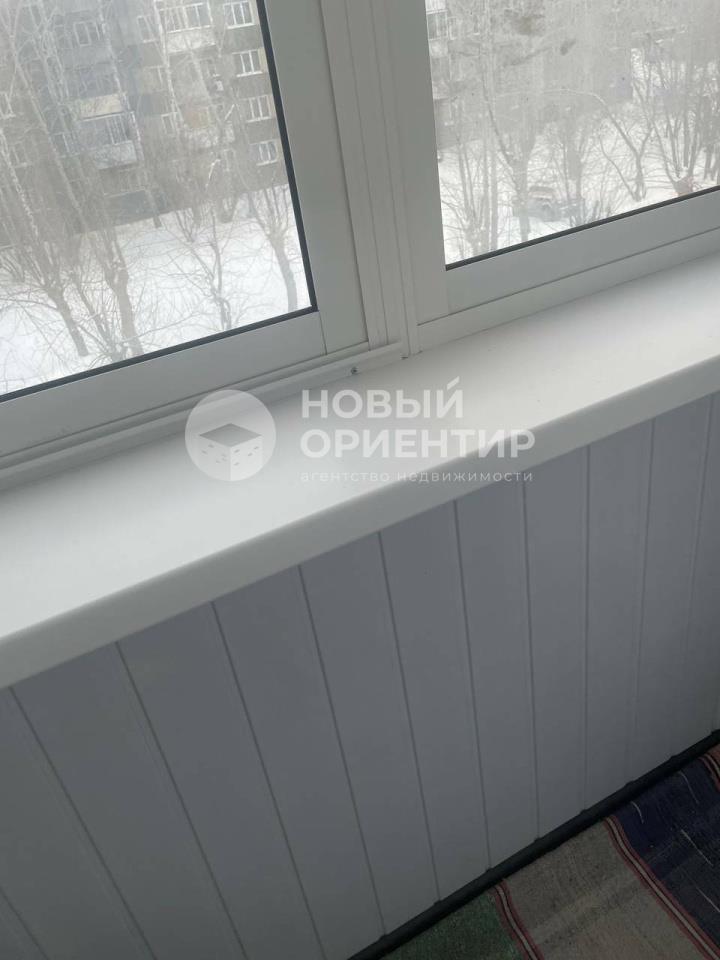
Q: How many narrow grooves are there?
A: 11